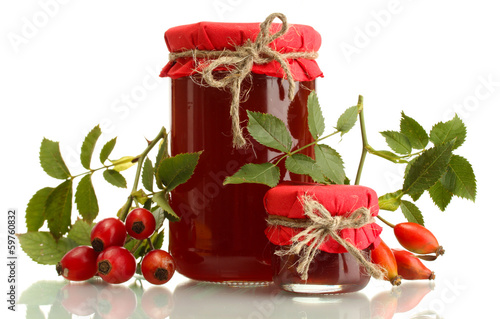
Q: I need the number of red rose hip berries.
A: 8